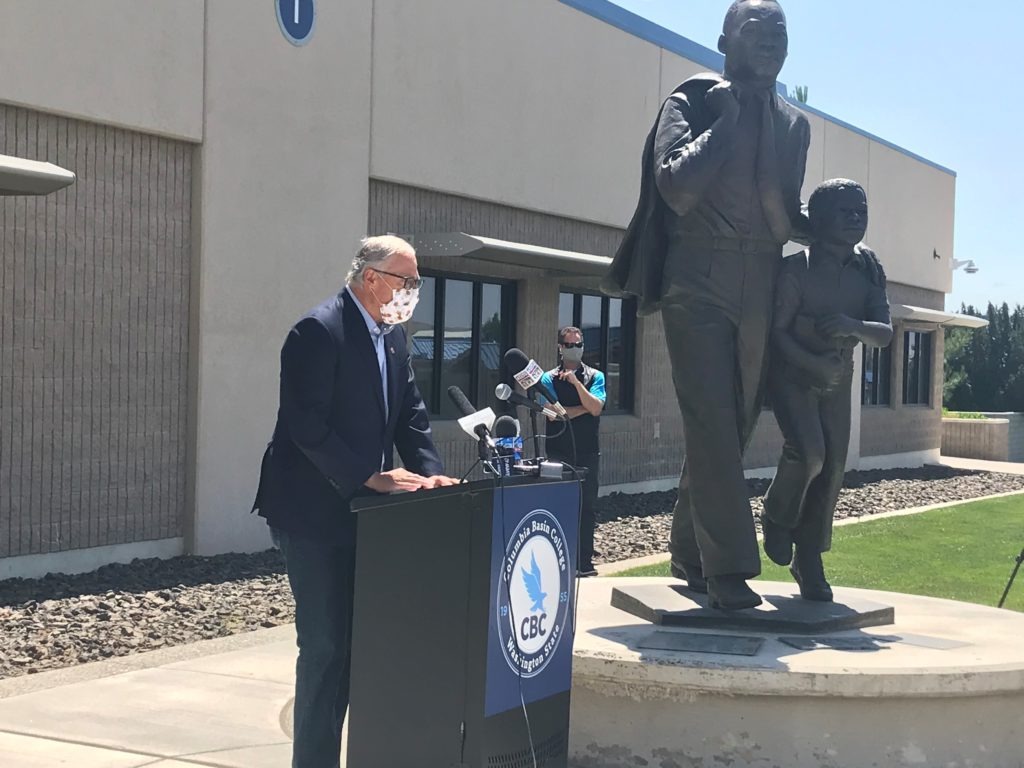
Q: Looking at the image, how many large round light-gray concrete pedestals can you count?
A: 1